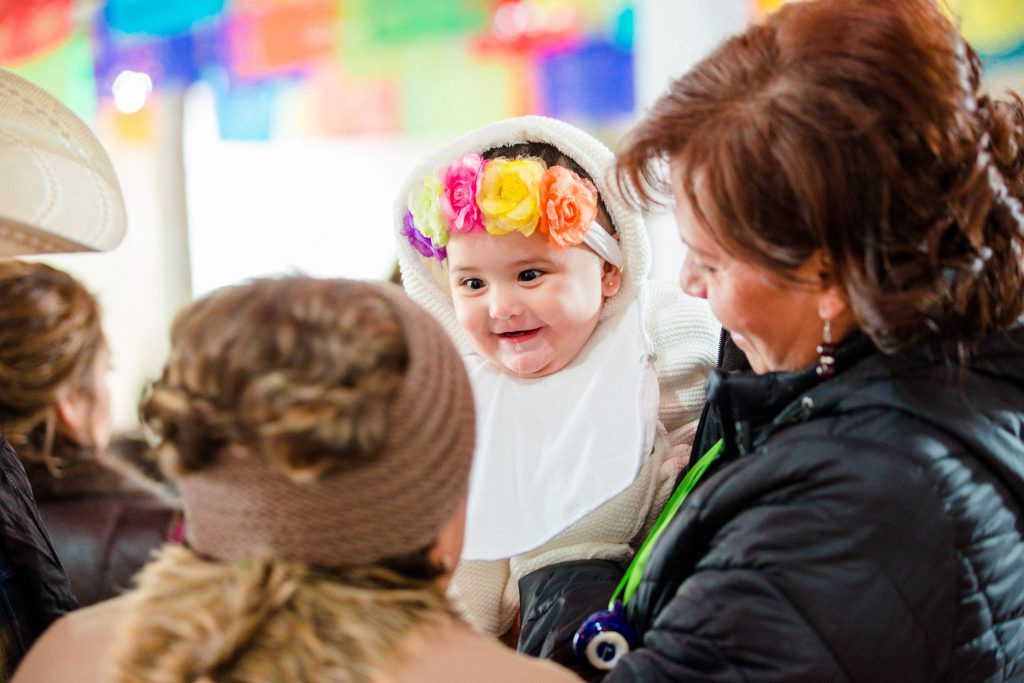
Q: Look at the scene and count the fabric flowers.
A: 5